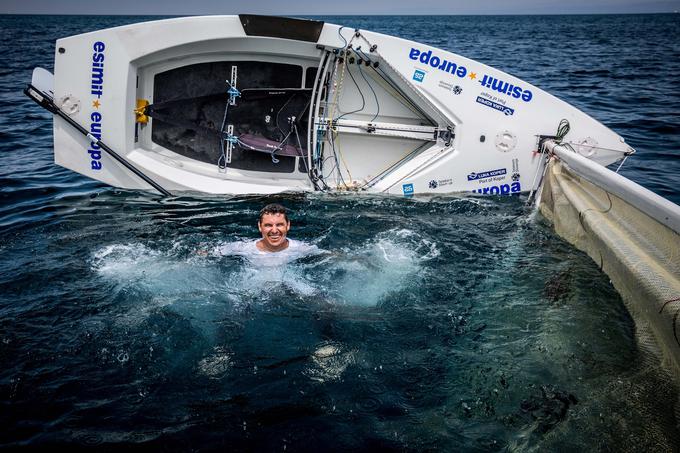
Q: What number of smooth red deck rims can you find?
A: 0